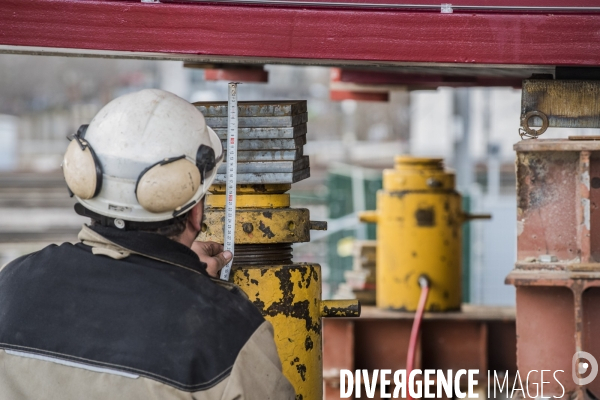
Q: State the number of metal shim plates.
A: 7